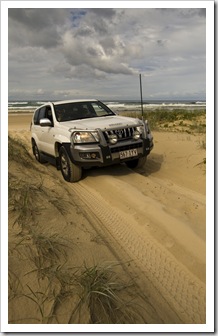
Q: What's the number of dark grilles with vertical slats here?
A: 1